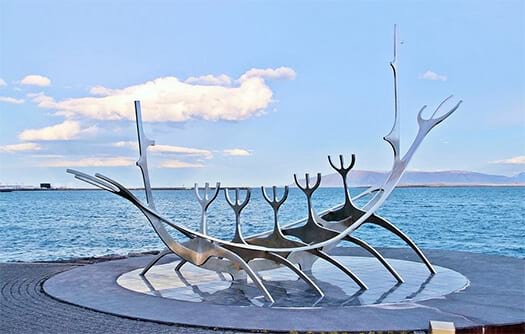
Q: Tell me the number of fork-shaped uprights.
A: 5